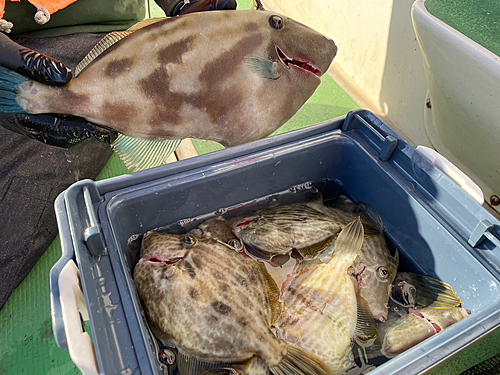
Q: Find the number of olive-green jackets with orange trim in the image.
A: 1